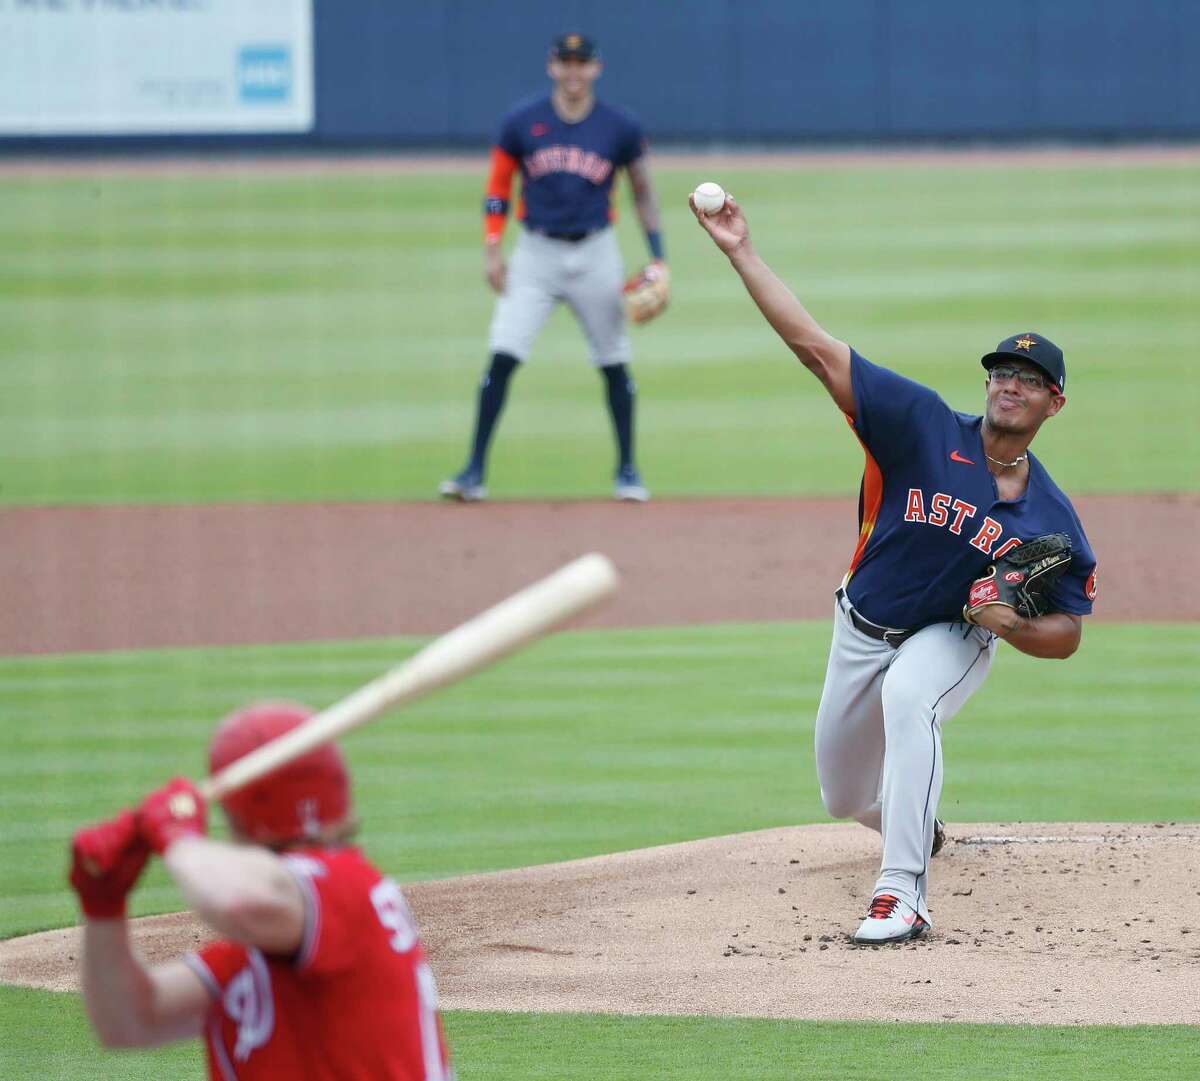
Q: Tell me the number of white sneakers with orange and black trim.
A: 1